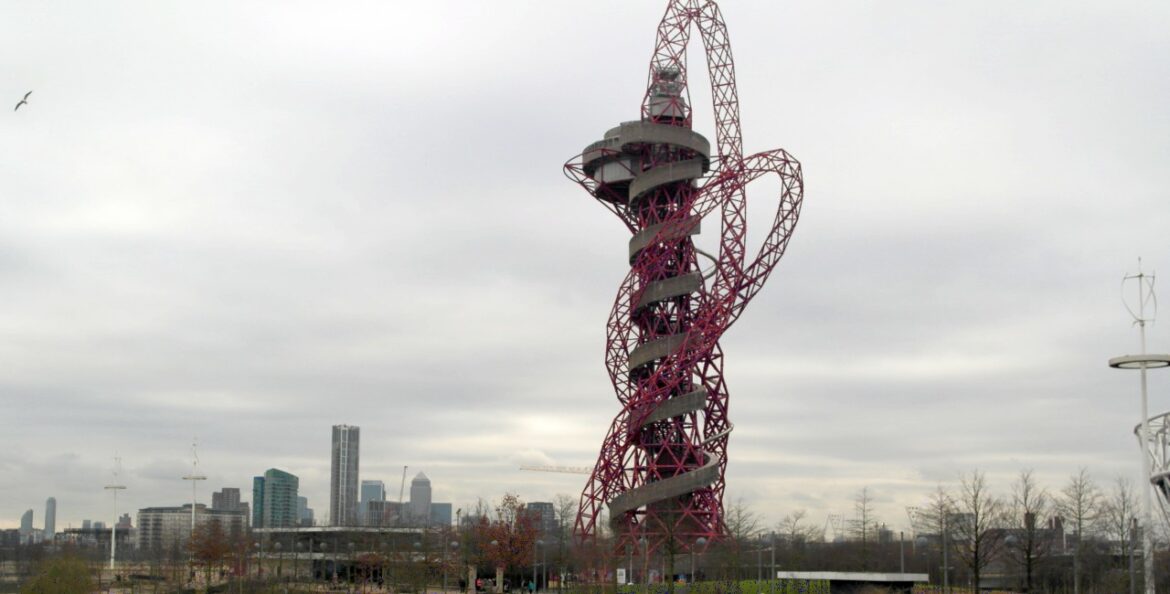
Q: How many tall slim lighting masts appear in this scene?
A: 3